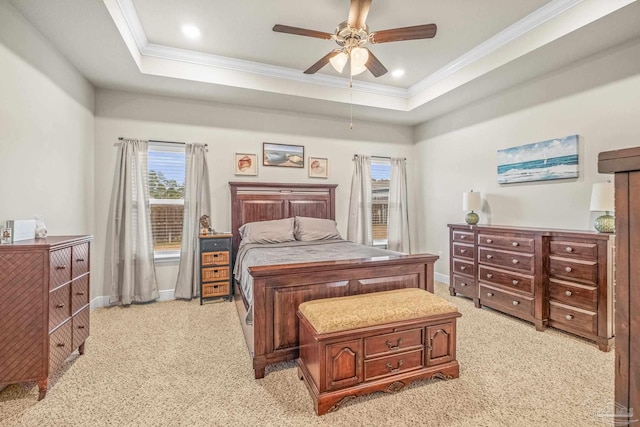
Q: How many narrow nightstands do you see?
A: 1